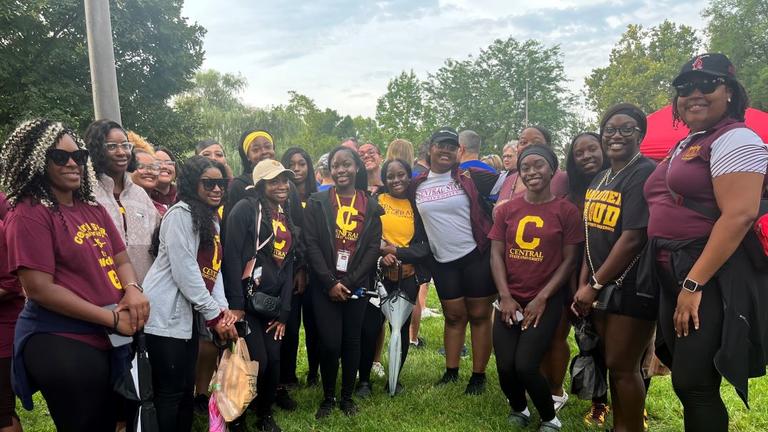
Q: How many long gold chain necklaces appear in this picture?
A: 1